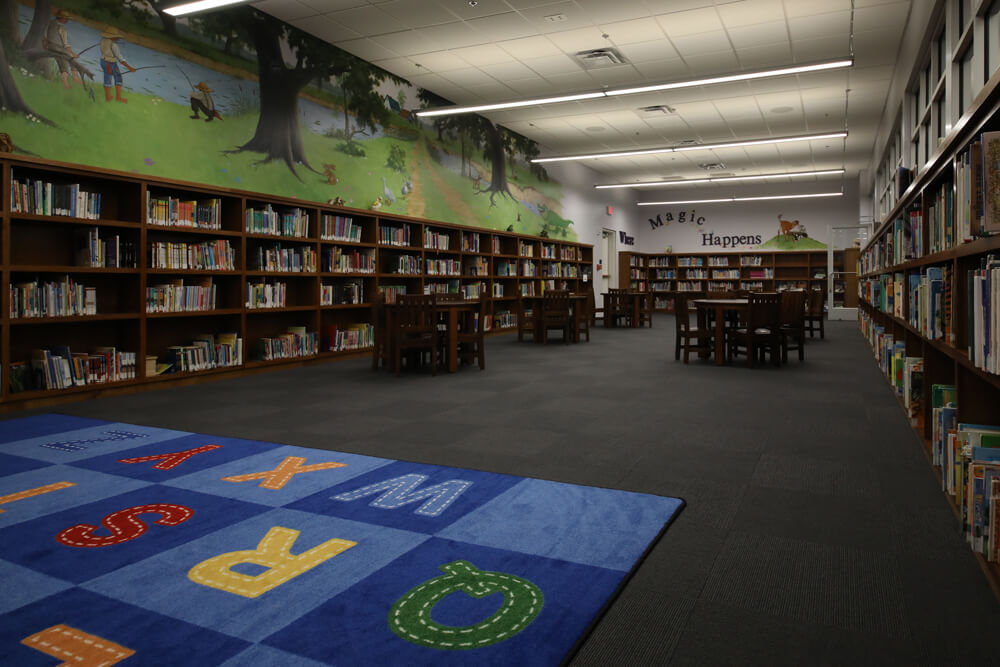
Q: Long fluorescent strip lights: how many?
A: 5